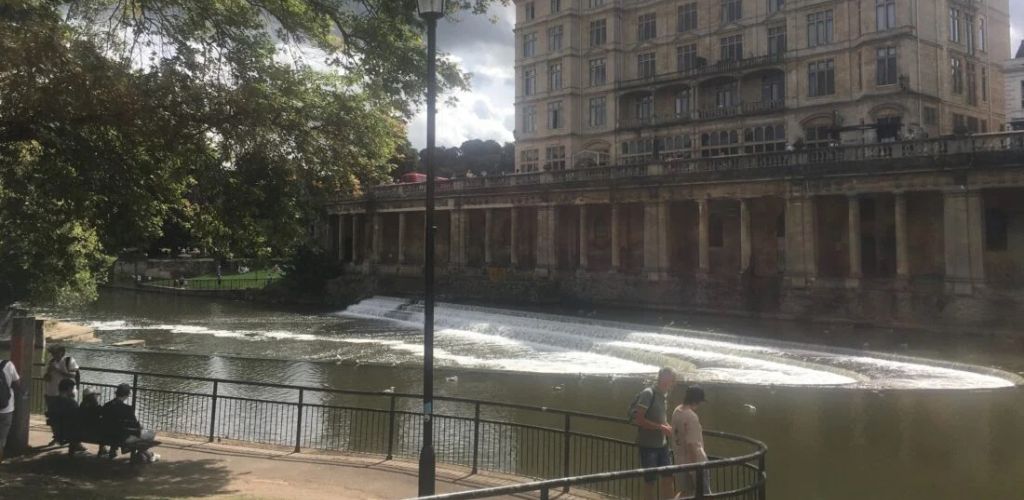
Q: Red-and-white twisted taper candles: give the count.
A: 0